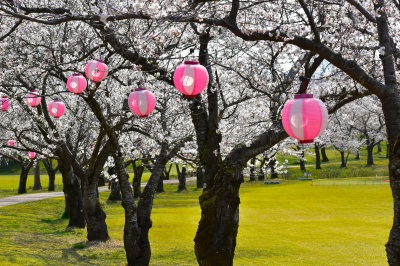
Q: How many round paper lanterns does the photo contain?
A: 10